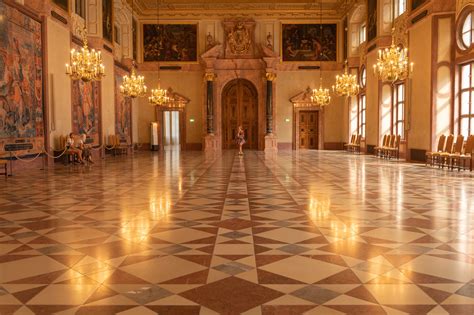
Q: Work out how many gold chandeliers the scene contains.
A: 6